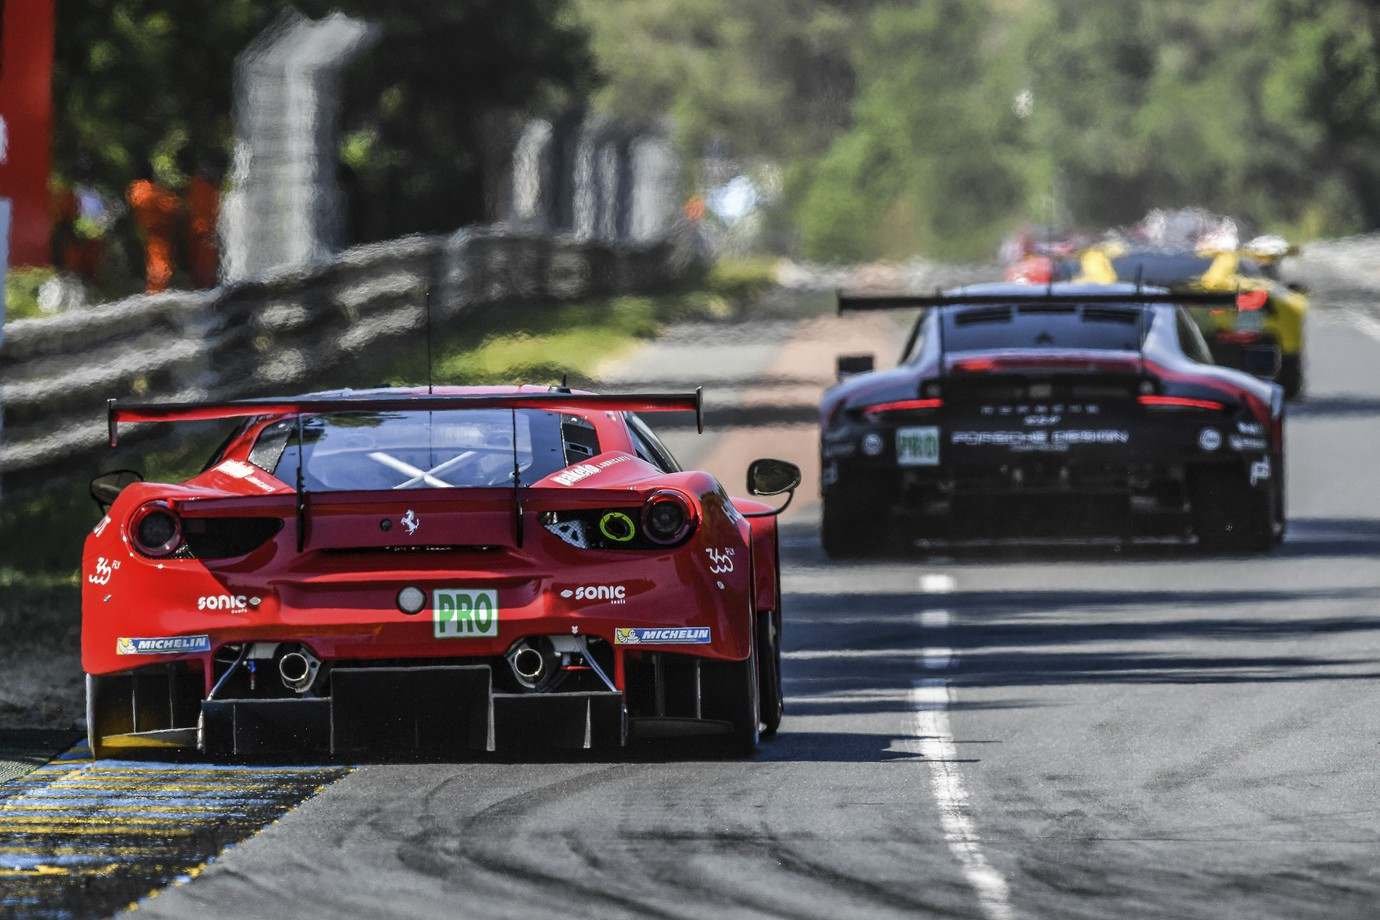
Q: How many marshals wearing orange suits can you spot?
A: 2